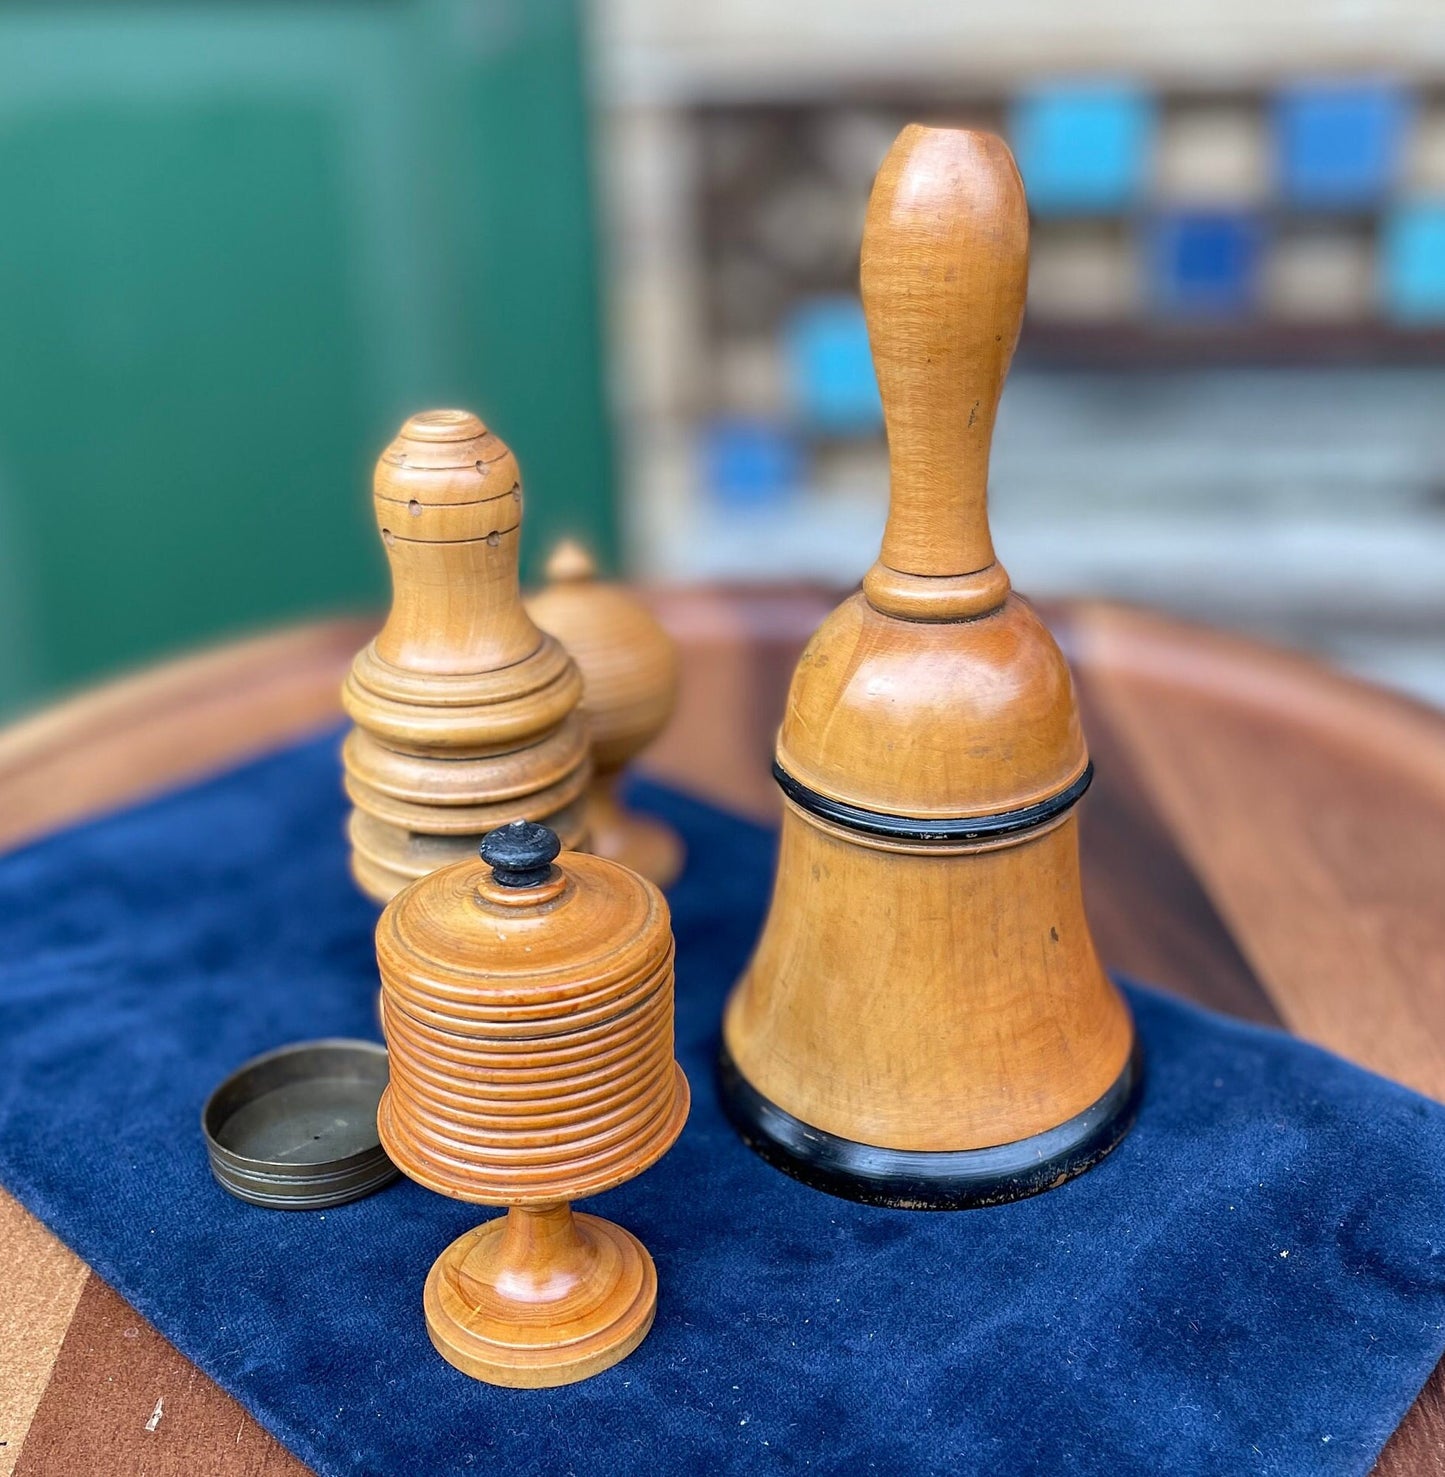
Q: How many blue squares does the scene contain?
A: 6